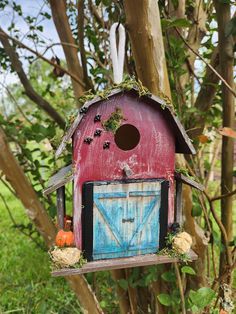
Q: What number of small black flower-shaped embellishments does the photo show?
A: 5